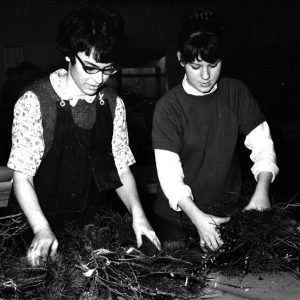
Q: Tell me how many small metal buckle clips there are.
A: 2